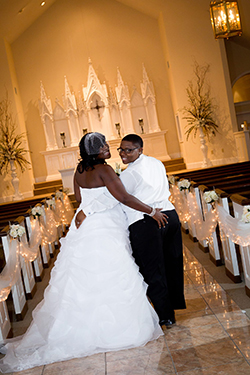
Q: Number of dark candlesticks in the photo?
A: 4